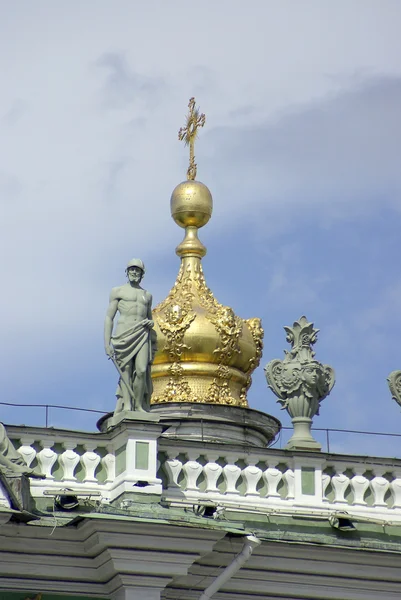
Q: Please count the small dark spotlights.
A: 3